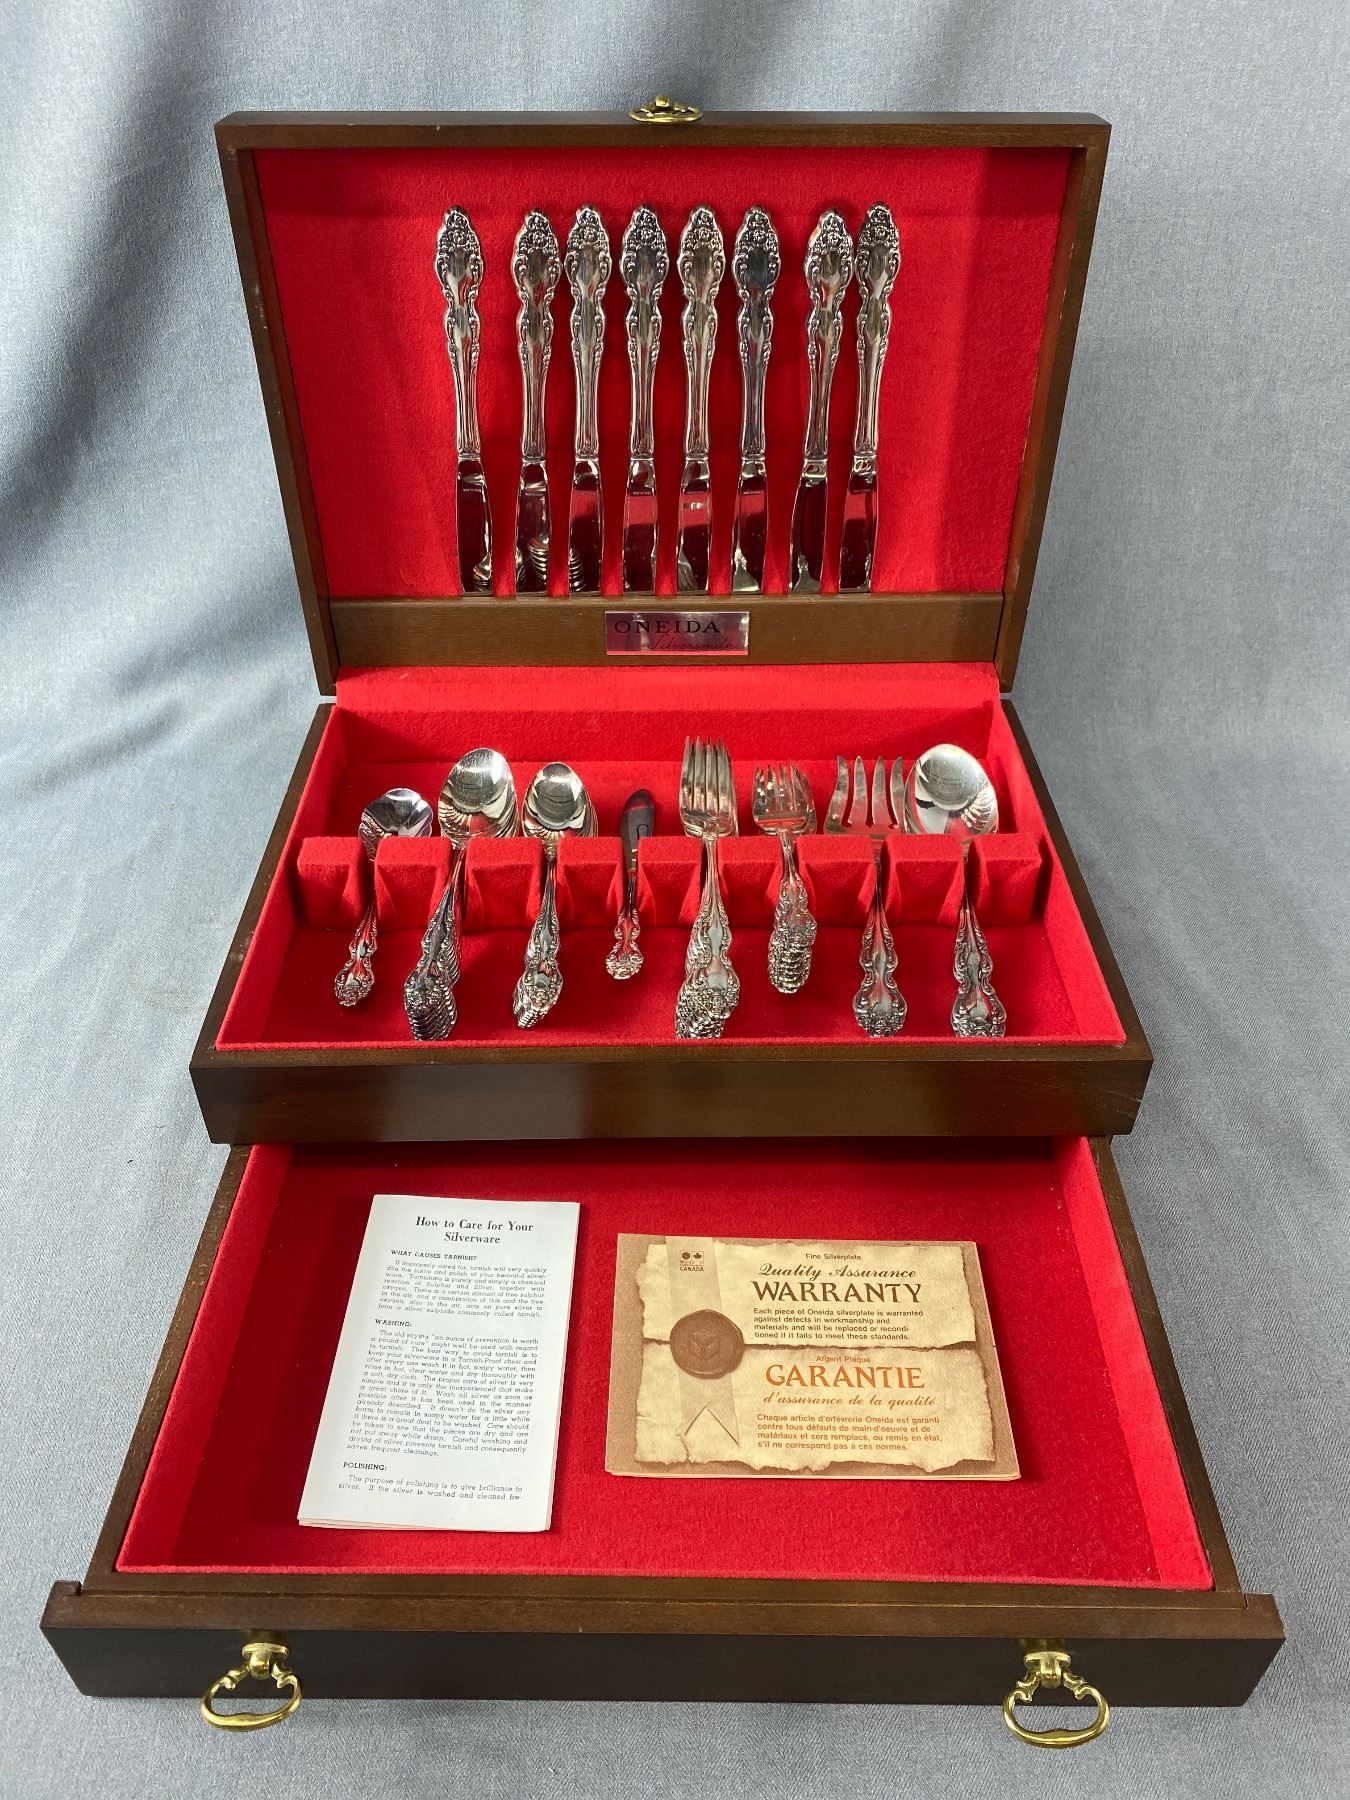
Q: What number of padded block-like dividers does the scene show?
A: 9